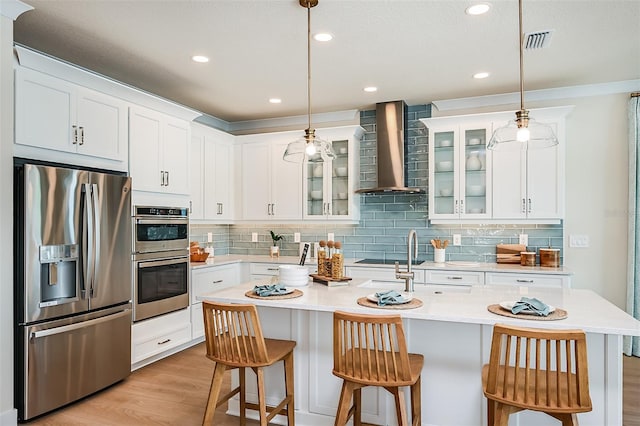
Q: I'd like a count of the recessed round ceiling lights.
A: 6